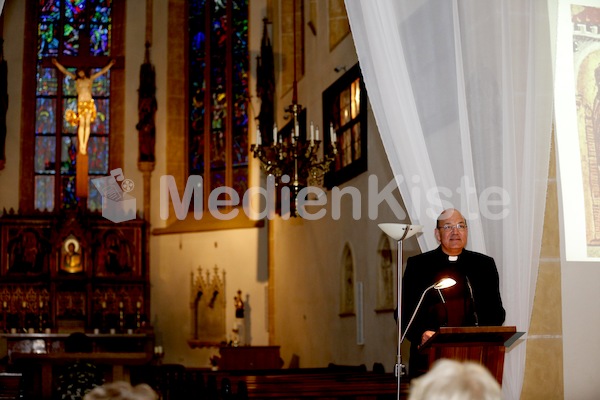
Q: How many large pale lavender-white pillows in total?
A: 0